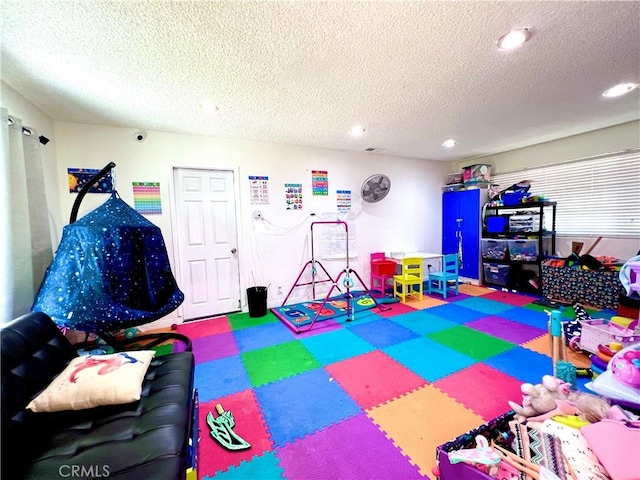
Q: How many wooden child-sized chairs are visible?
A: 3